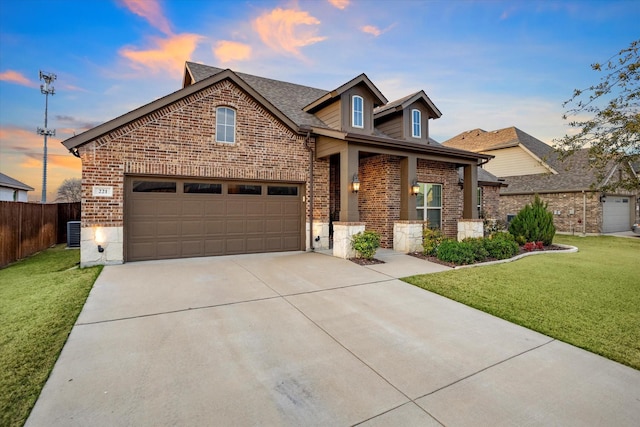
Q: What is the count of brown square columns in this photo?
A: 3